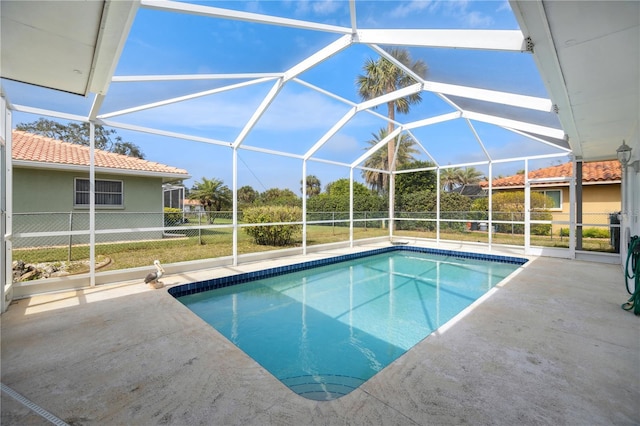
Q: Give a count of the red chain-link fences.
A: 0